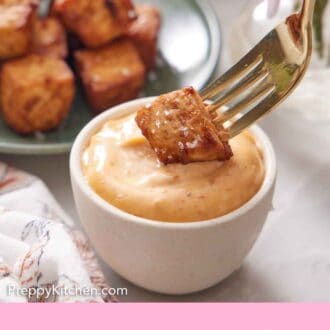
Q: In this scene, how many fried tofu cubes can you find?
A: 7